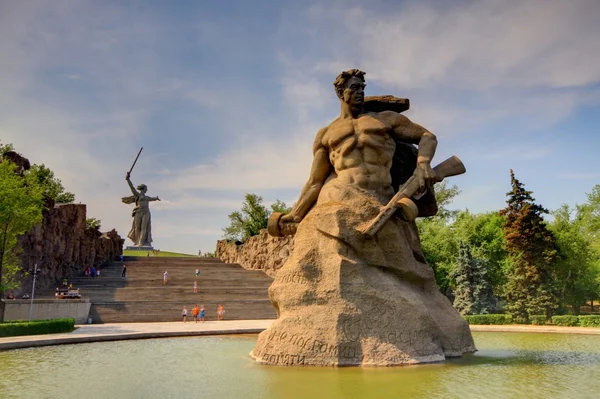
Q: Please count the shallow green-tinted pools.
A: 1